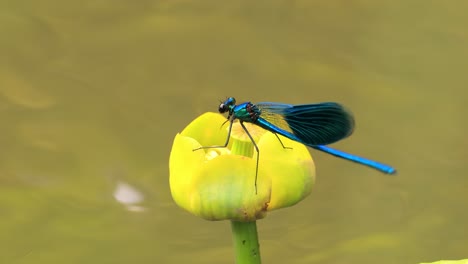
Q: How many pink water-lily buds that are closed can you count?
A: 0